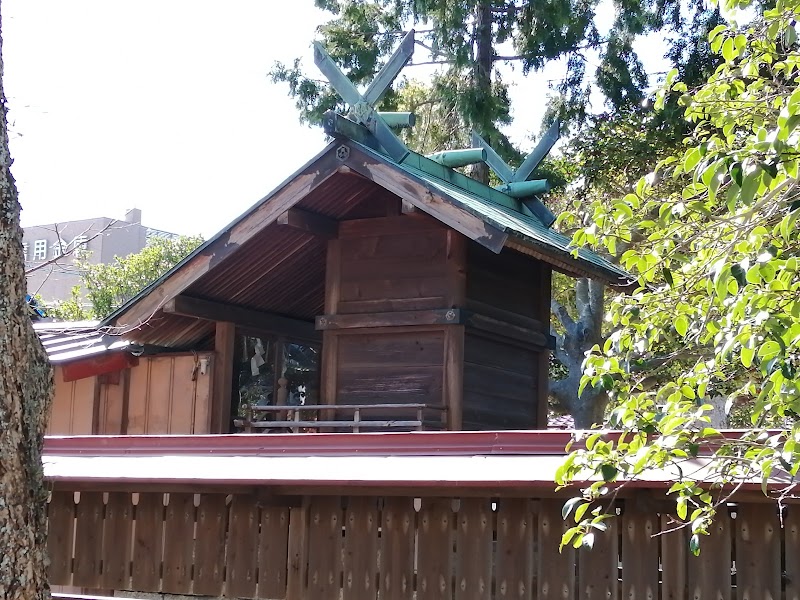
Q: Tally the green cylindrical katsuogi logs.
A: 3